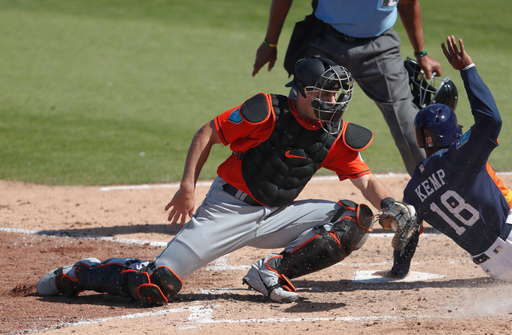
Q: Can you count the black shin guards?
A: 2